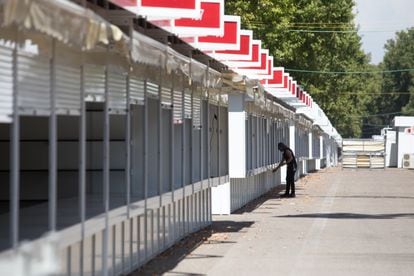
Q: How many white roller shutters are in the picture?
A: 11